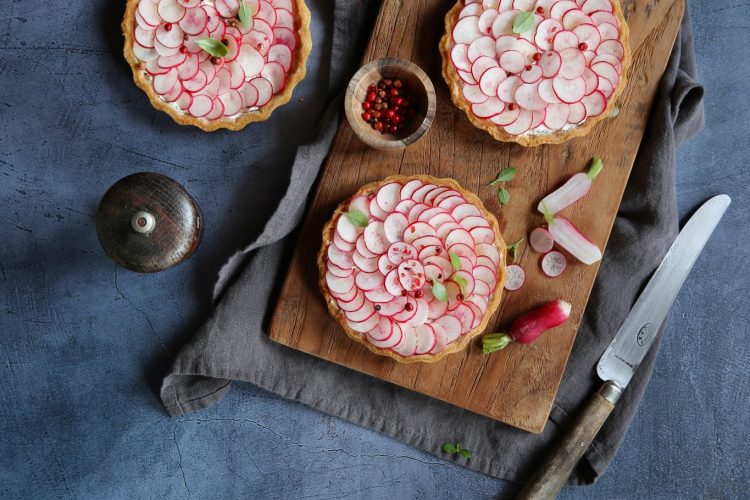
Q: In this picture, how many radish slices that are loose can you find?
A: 3